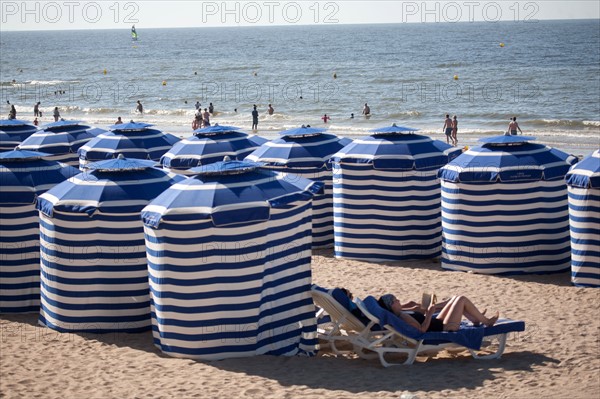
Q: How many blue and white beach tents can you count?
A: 11